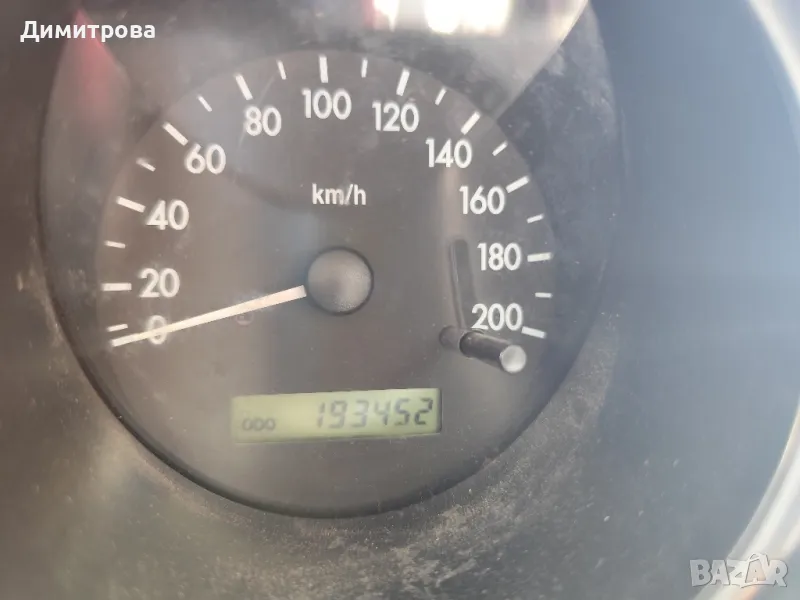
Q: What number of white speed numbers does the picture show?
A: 11